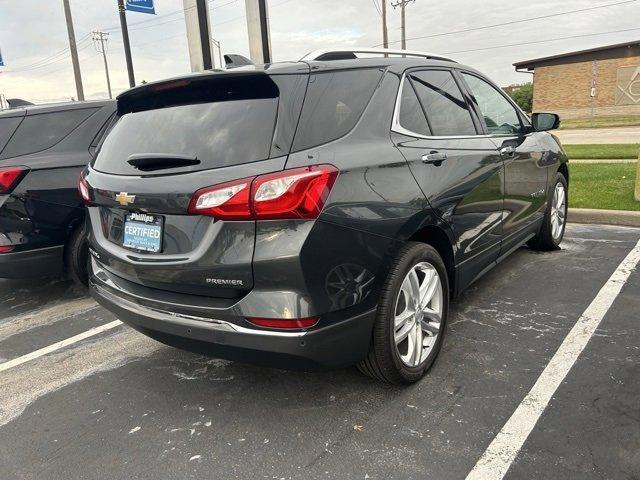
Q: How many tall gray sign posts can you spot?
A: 2